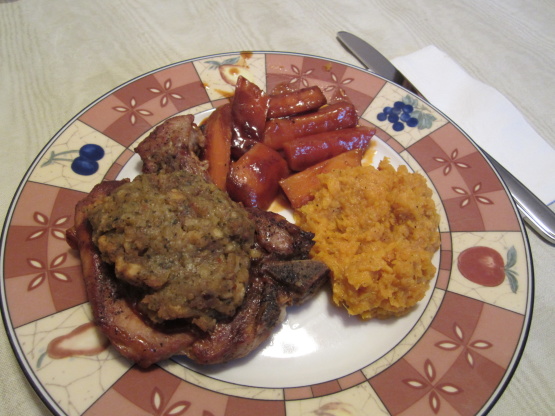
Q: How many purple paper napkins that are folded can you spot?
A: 0